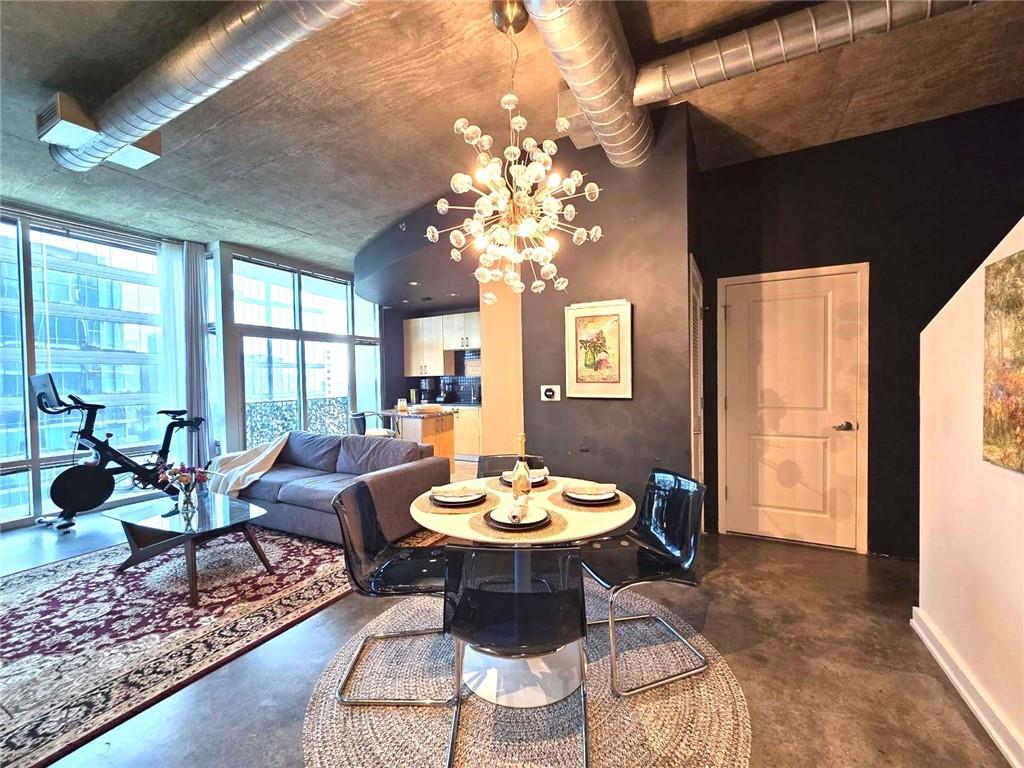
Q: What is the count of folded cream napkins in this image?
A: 4